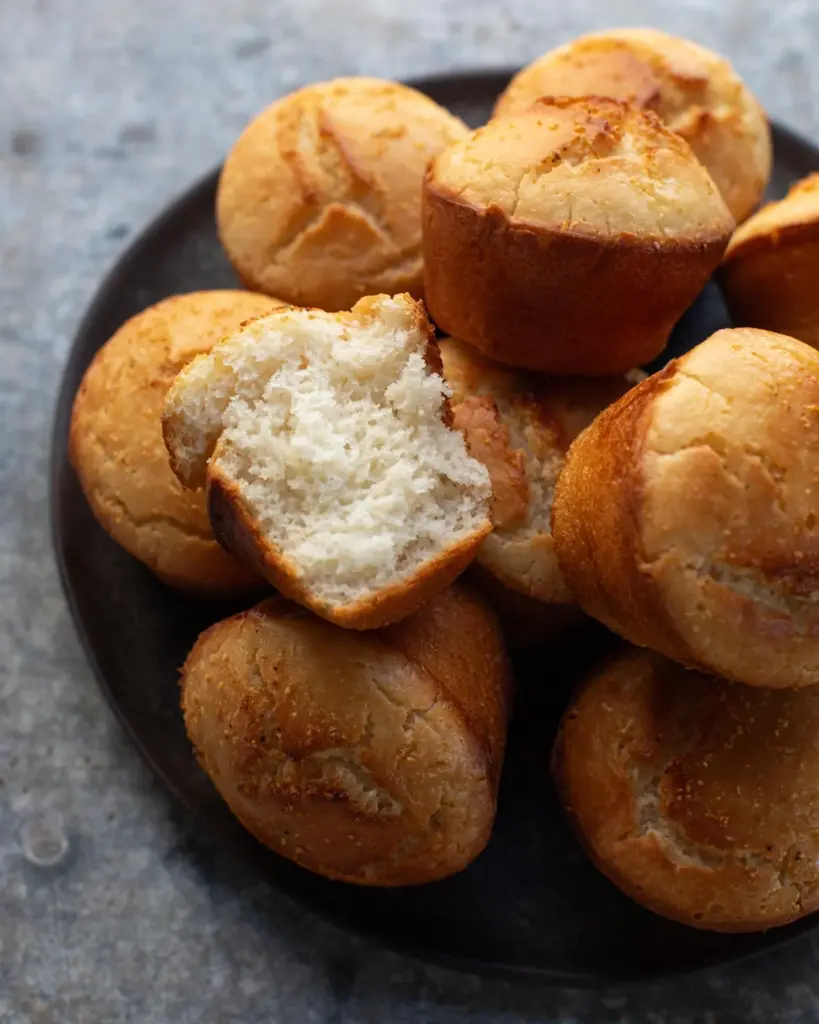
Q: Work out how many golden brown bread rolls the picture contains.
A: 10